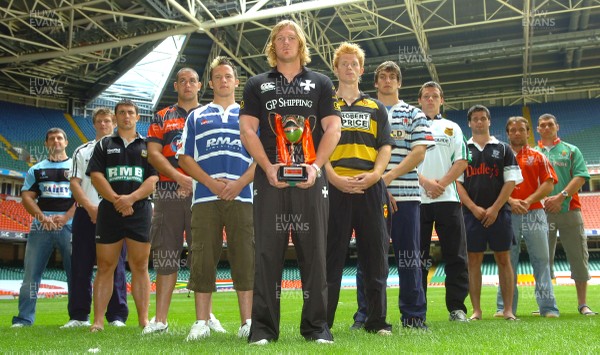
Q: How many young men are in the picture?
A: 12